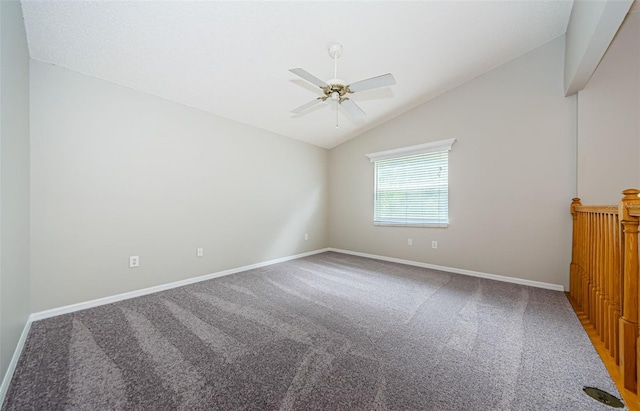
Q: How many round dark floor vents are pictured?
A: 1